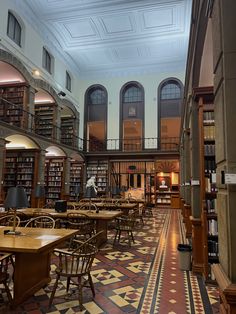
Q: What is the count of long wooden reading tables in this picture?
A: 4